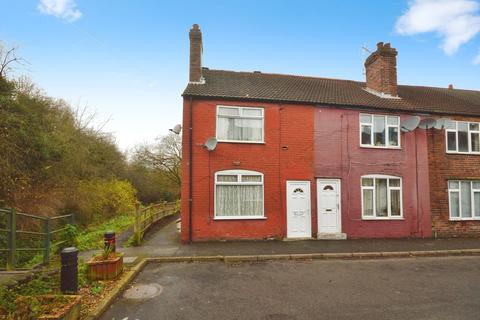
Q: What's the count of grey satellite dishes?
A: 5